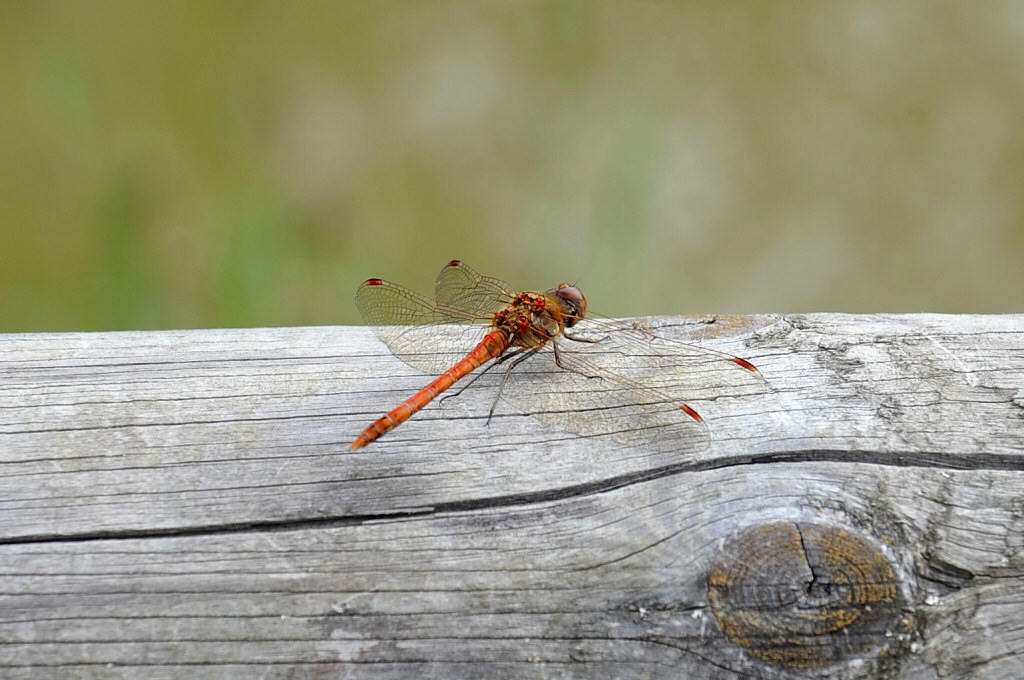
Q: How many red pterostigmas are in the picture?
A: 4